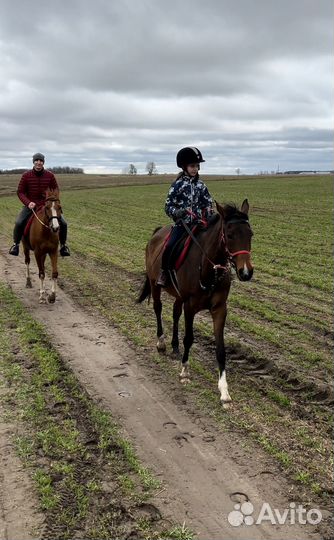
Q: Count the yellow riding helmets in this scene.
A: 0